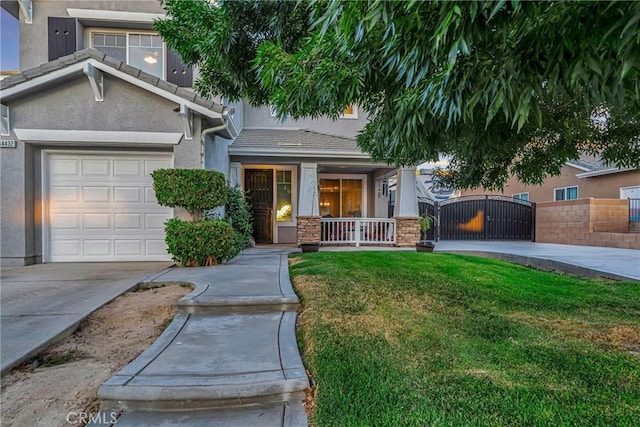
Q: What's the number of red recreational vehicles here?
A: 0